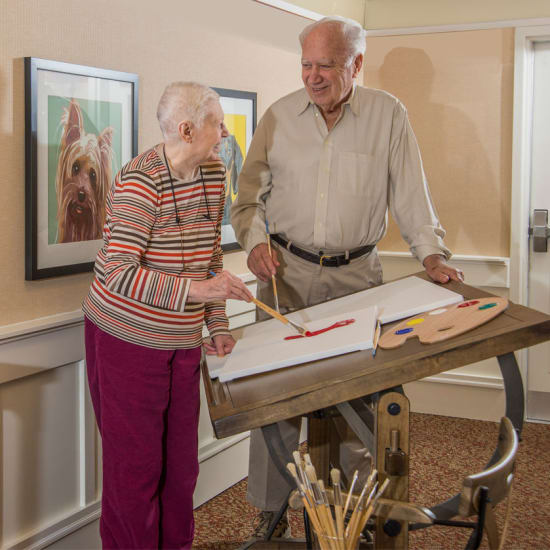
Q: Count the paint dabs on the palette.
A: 5